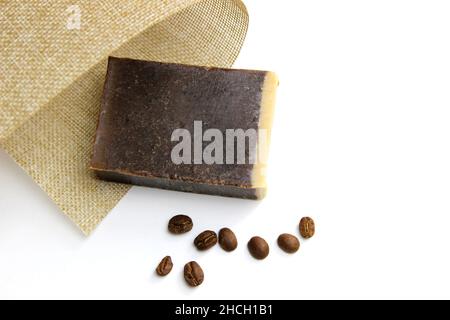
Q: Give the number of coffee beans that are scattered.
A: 8